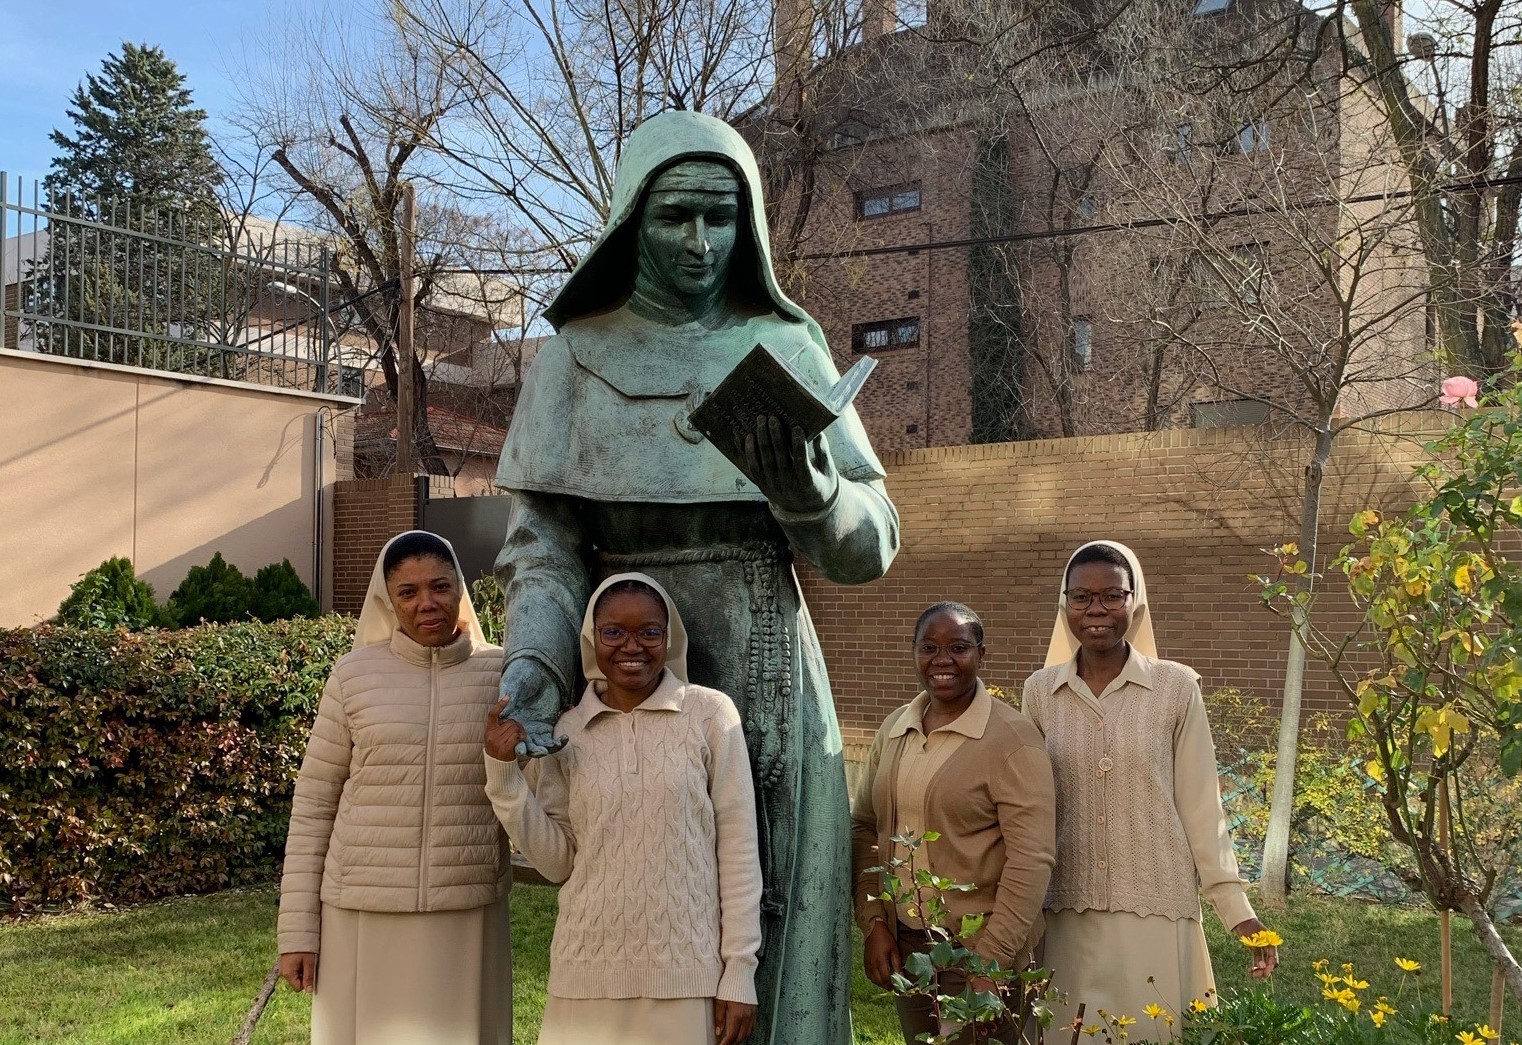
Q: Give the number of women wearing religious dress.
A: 3